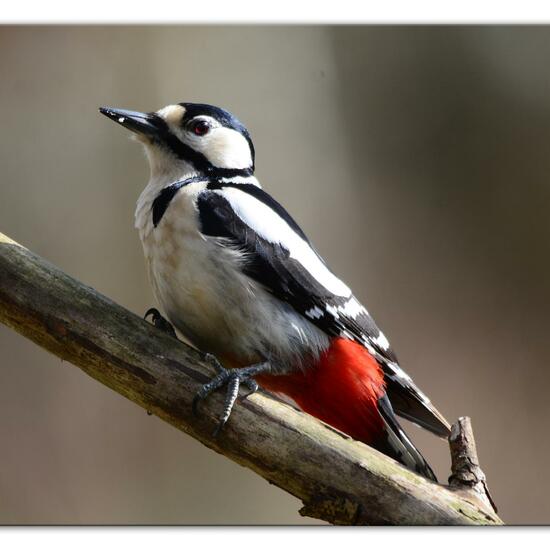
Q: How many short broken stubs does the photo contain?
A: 1